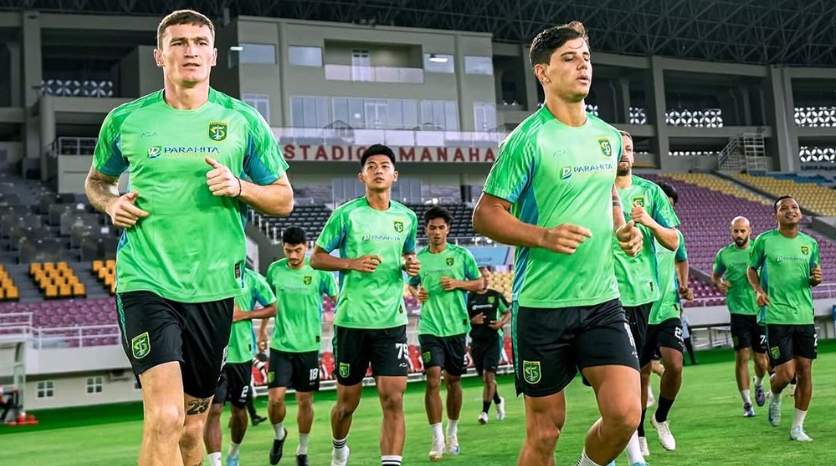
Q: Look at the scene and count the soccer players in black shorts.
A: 11